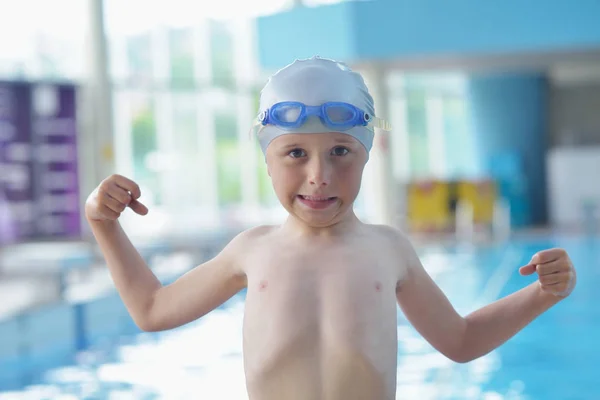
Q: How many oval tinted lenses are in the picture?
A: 2